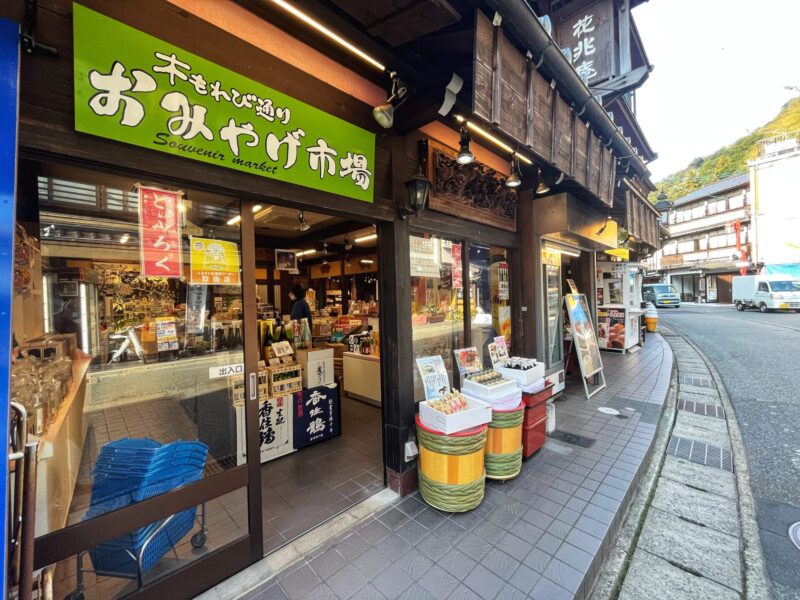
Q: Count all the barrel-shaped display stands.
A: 2